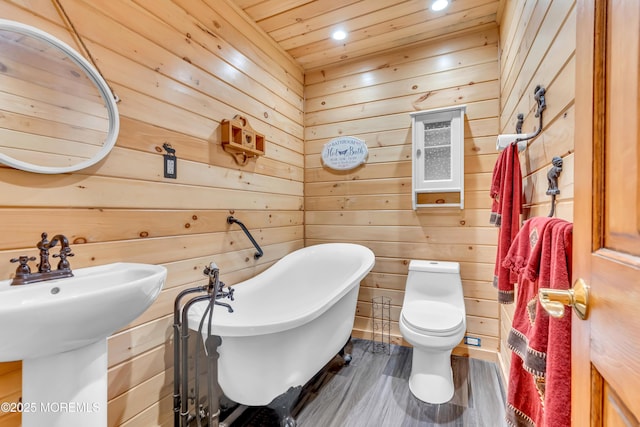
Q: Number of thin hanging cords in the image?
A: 1